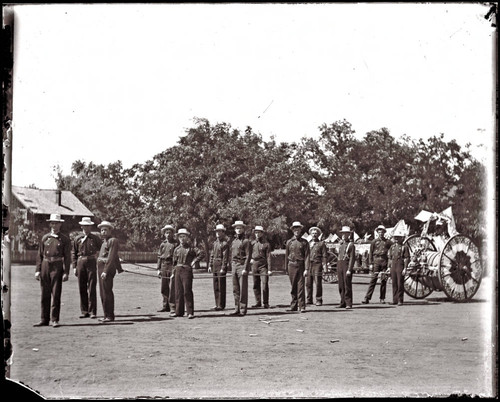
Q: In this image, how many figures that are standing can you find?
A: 13